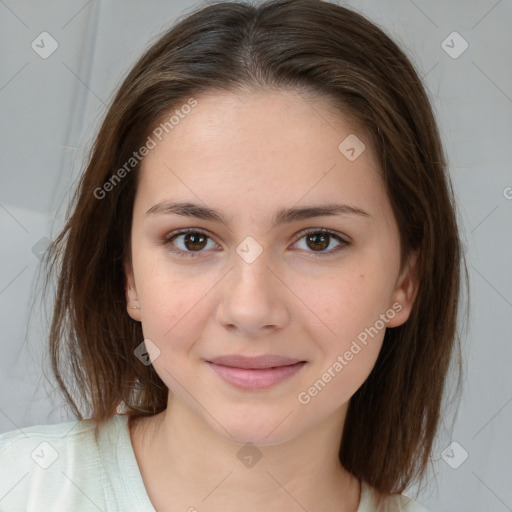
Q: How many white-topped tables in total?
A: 0